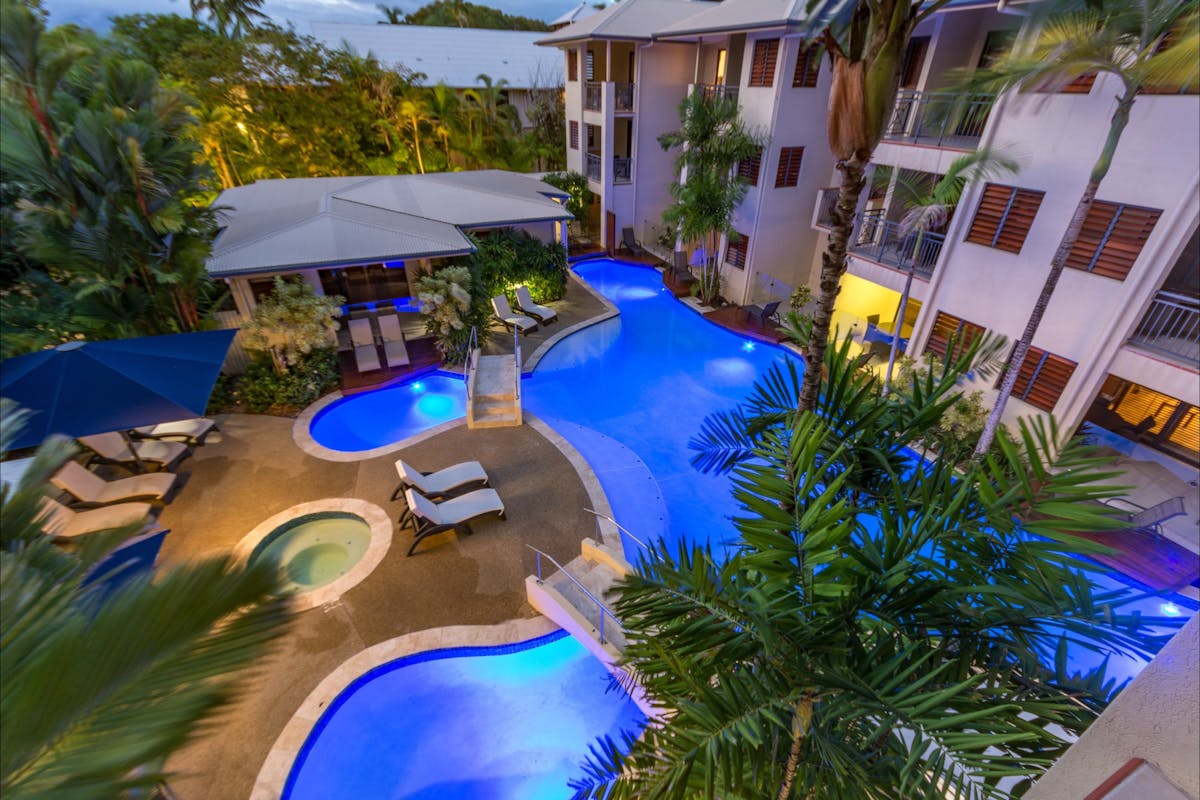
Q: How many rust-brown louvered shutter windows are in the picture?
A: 13